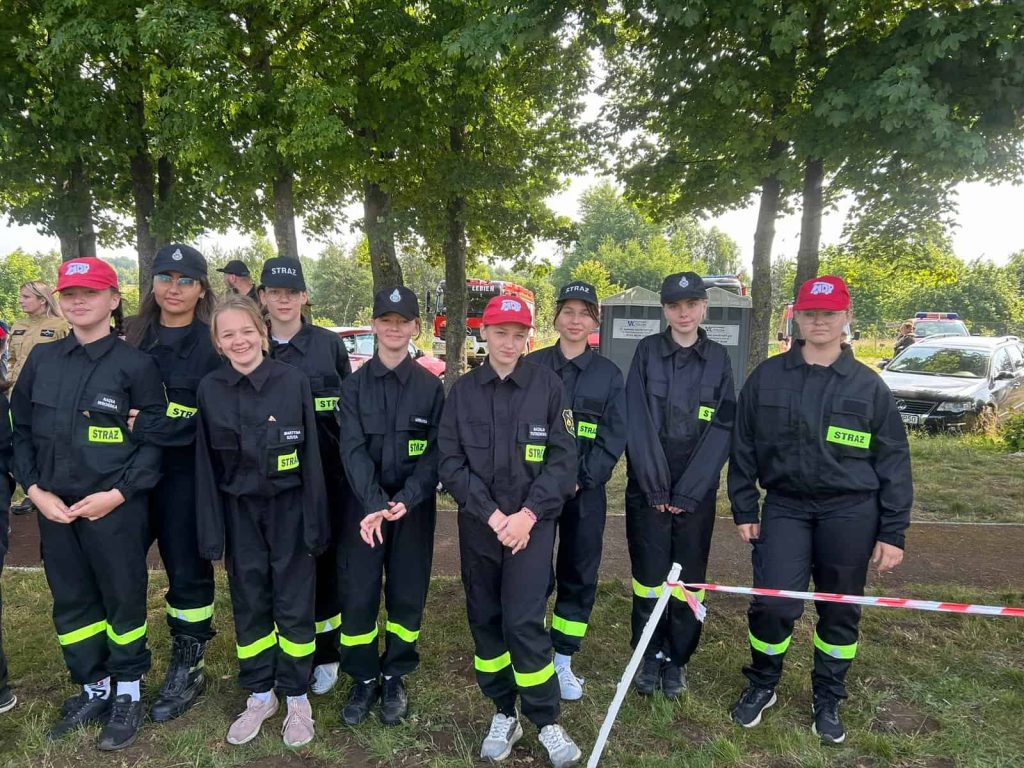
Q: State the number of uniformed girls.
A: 9